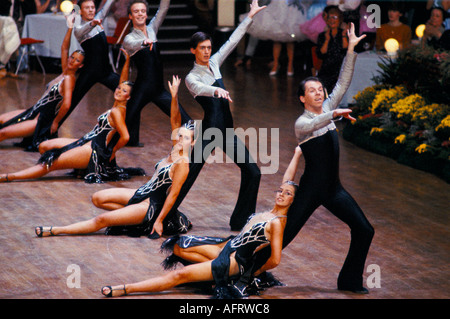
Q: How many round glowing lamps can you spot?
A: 3